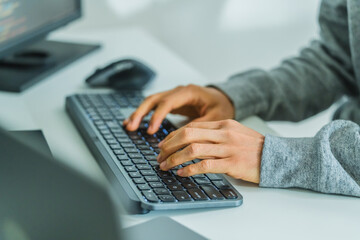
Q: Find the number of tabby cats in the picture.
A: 0